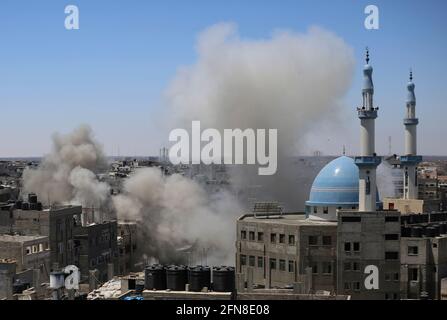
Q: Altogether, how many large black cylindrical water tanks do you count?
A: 4